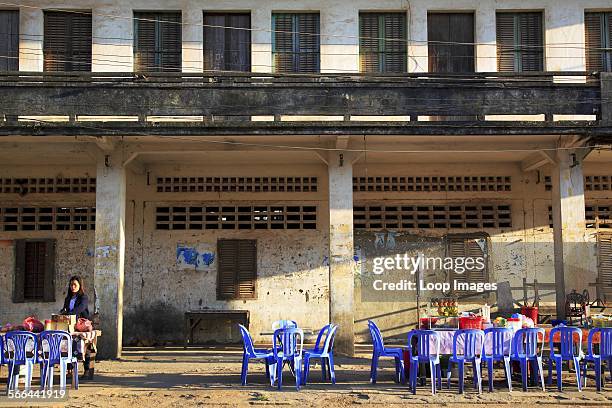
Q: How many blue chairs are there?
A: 14